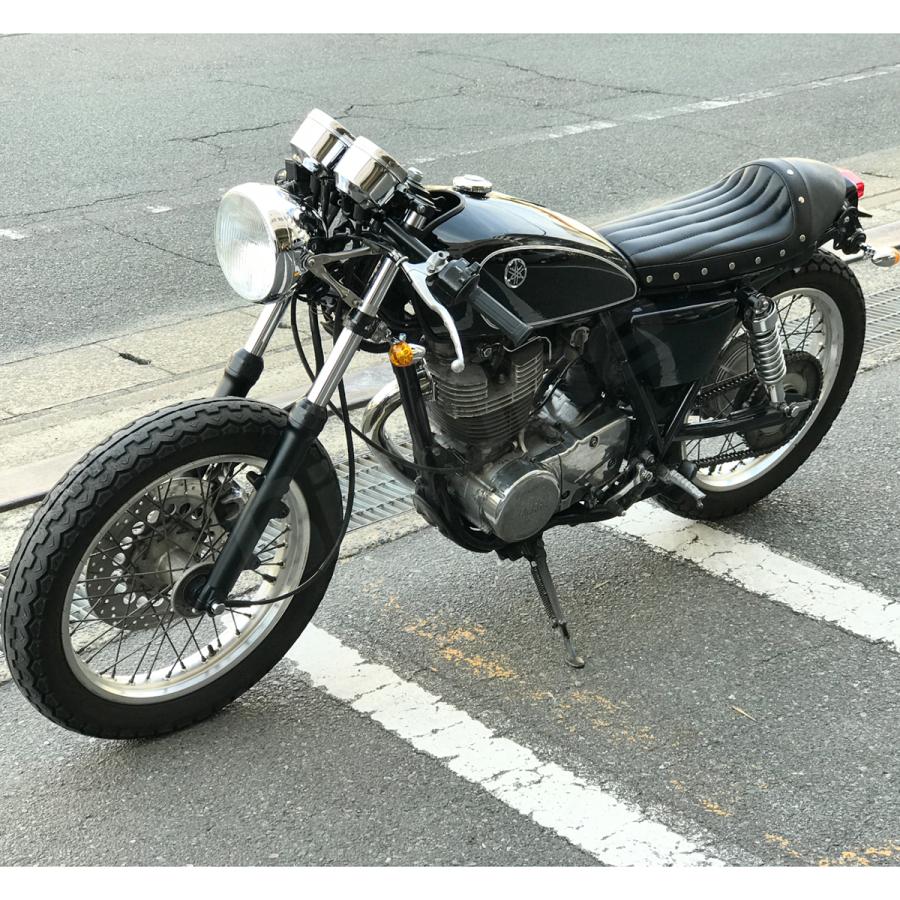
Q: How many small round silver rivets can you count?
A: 9